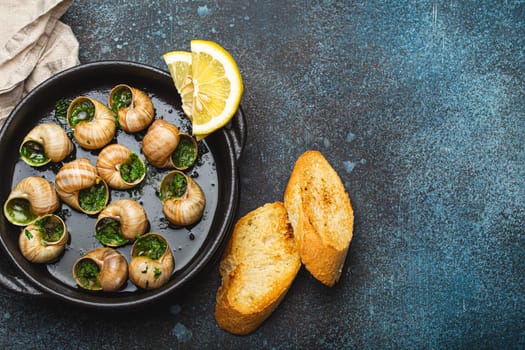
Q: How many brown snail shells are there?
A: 12